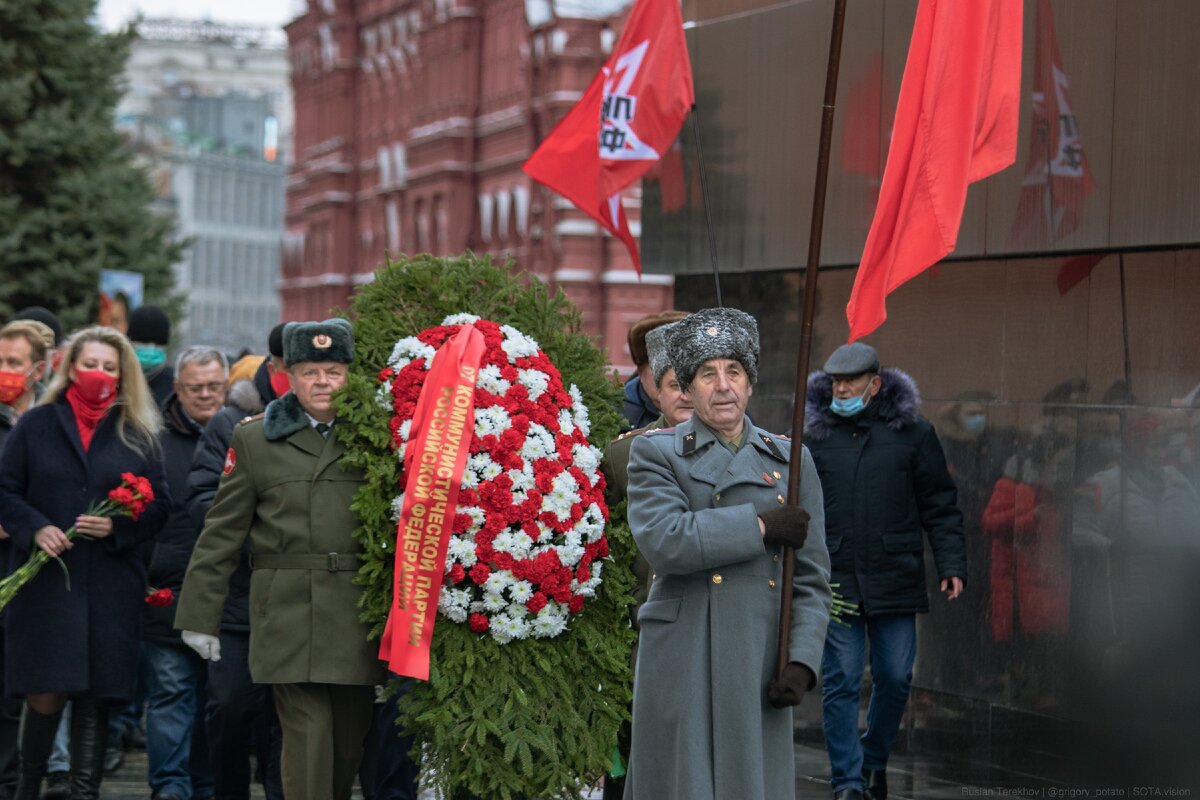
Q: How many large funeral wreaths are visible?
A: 1